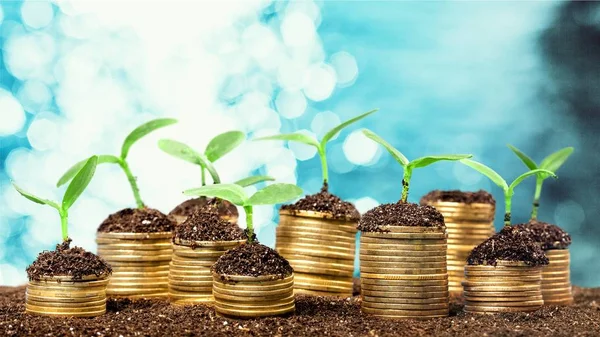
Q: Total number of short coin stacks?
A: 3